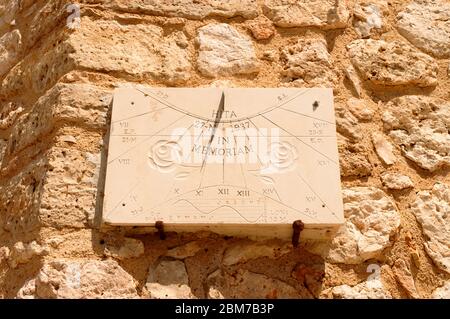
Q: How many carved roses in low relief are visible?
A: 2